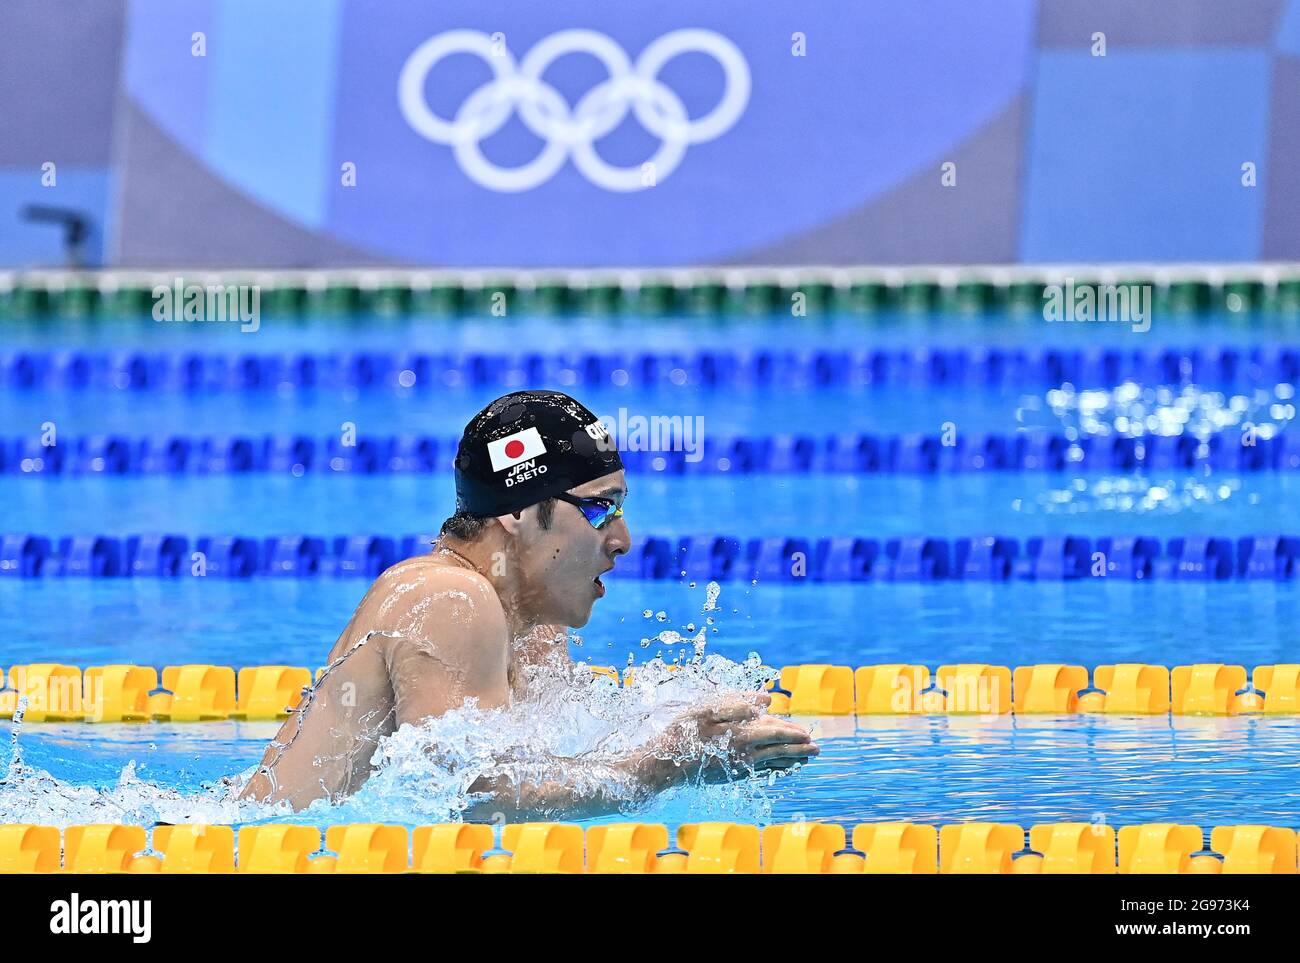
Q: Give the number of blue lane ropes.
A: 3